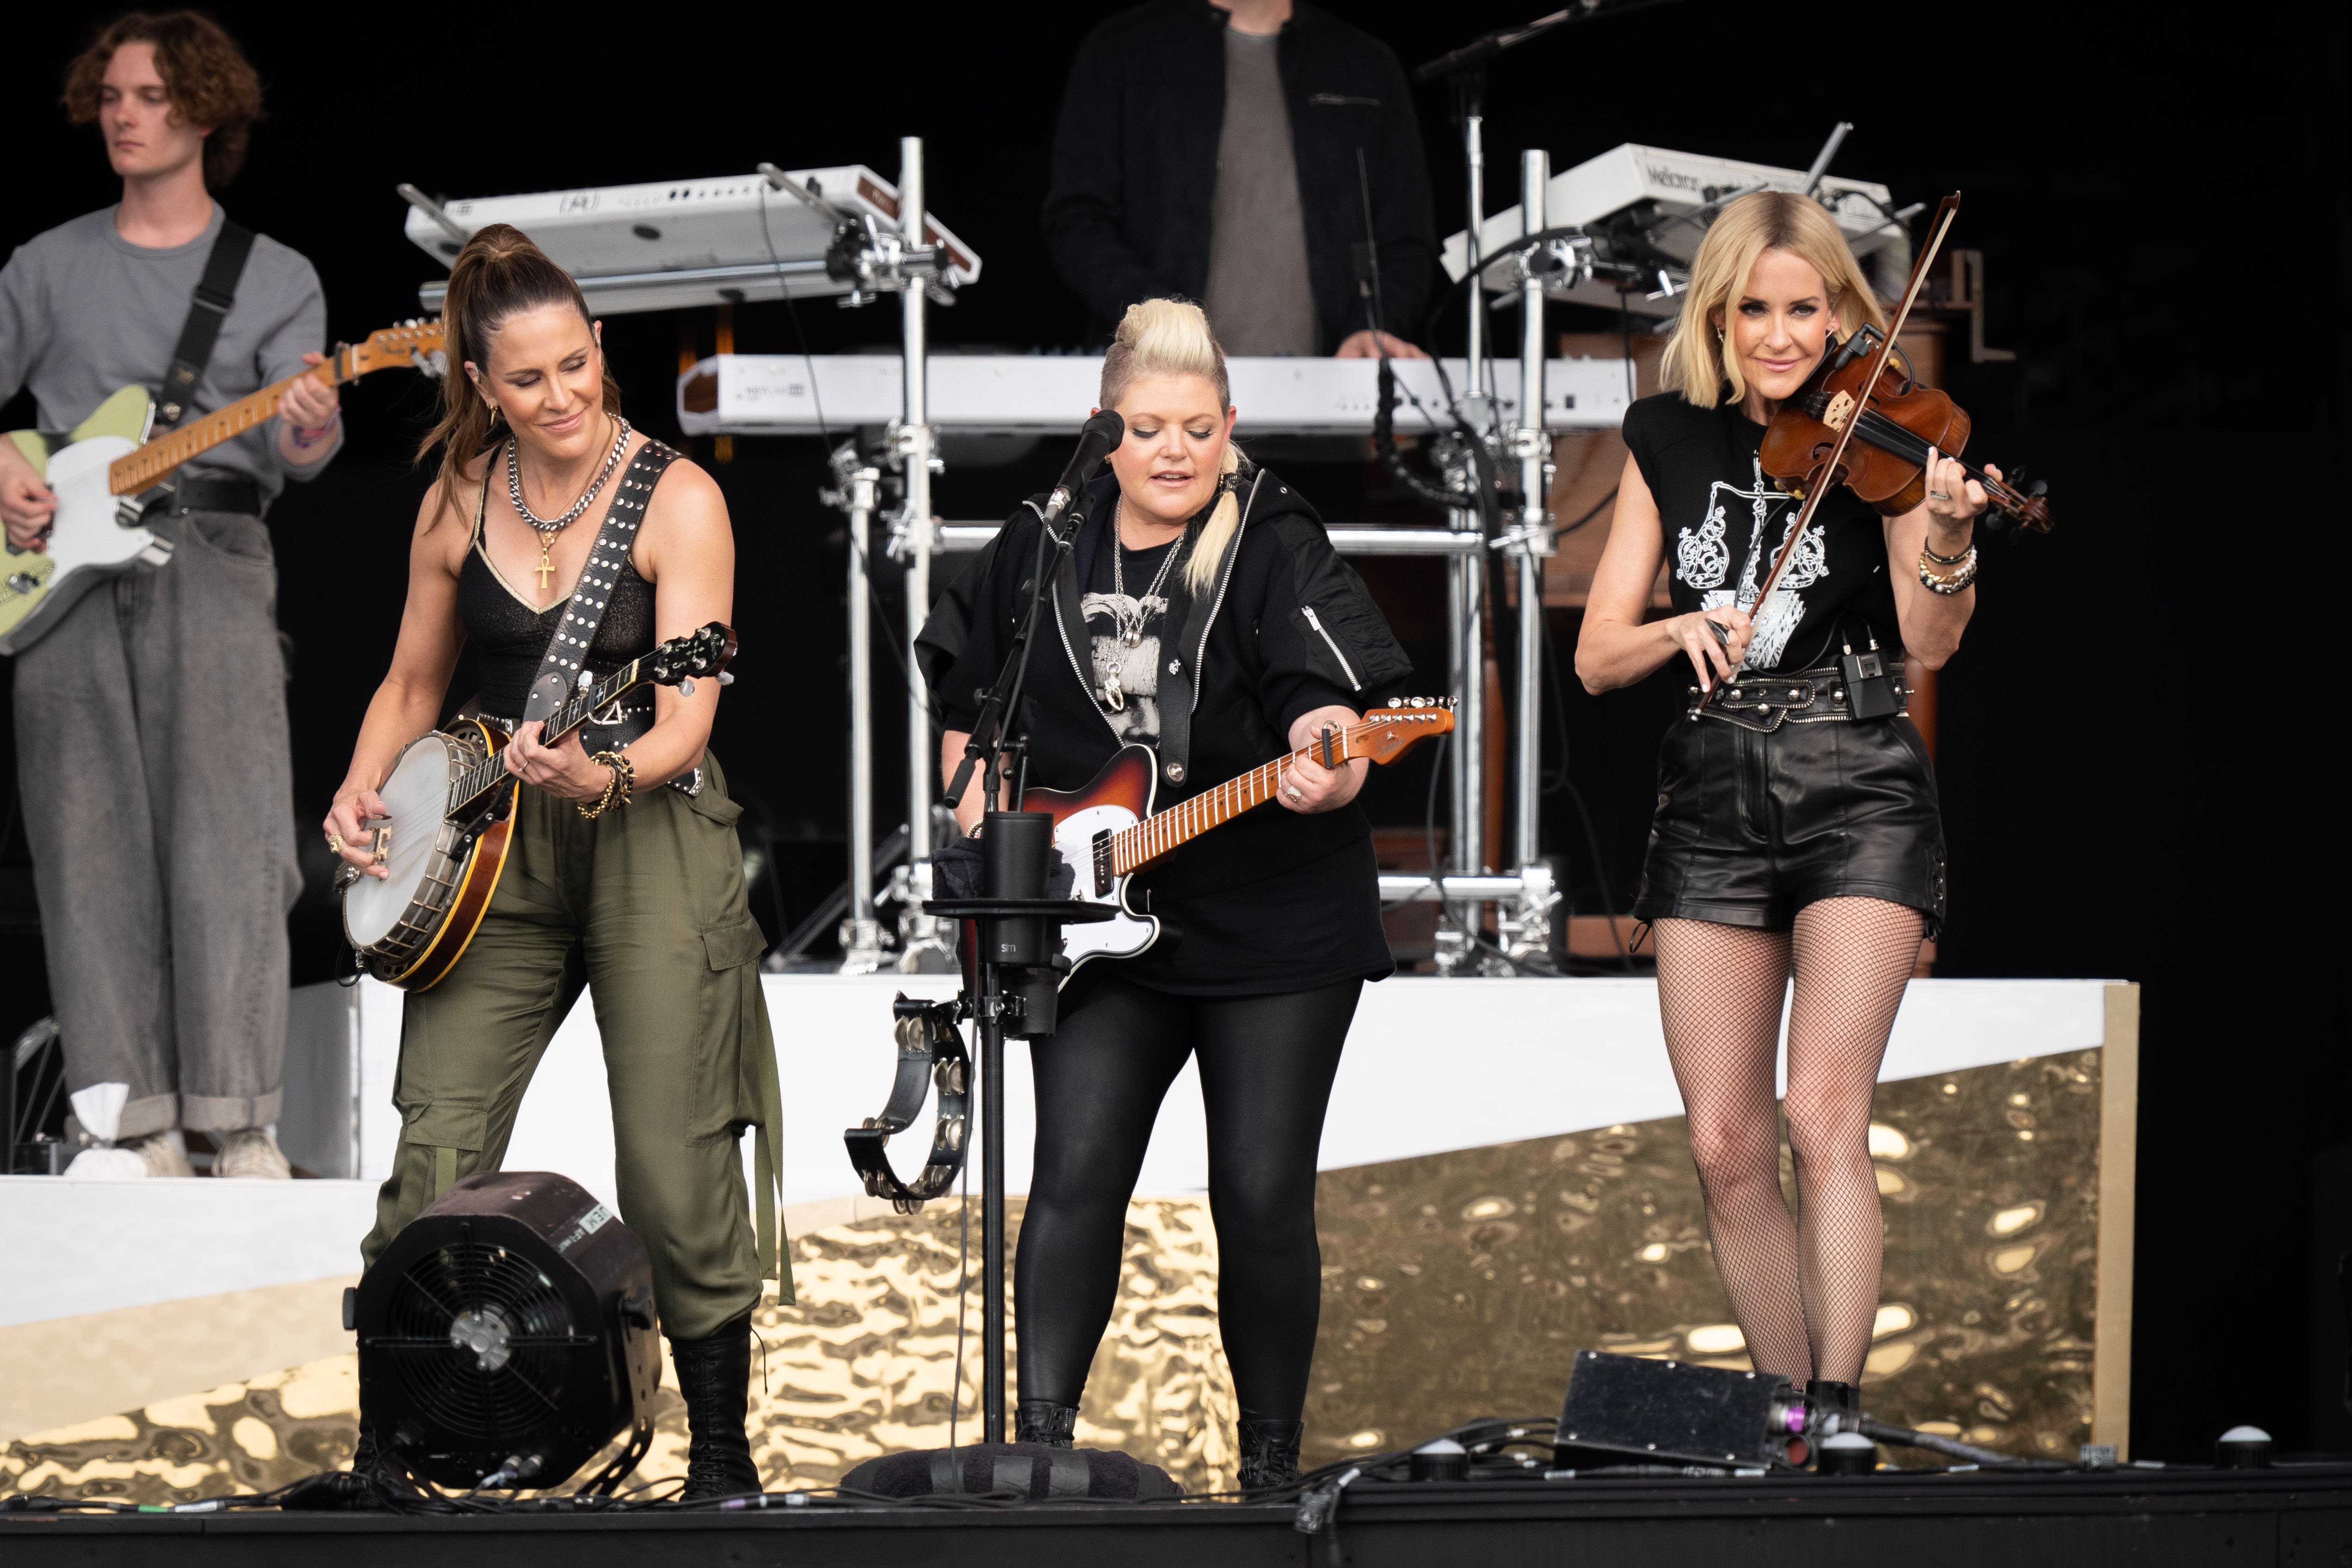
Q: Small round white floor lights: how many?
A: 3